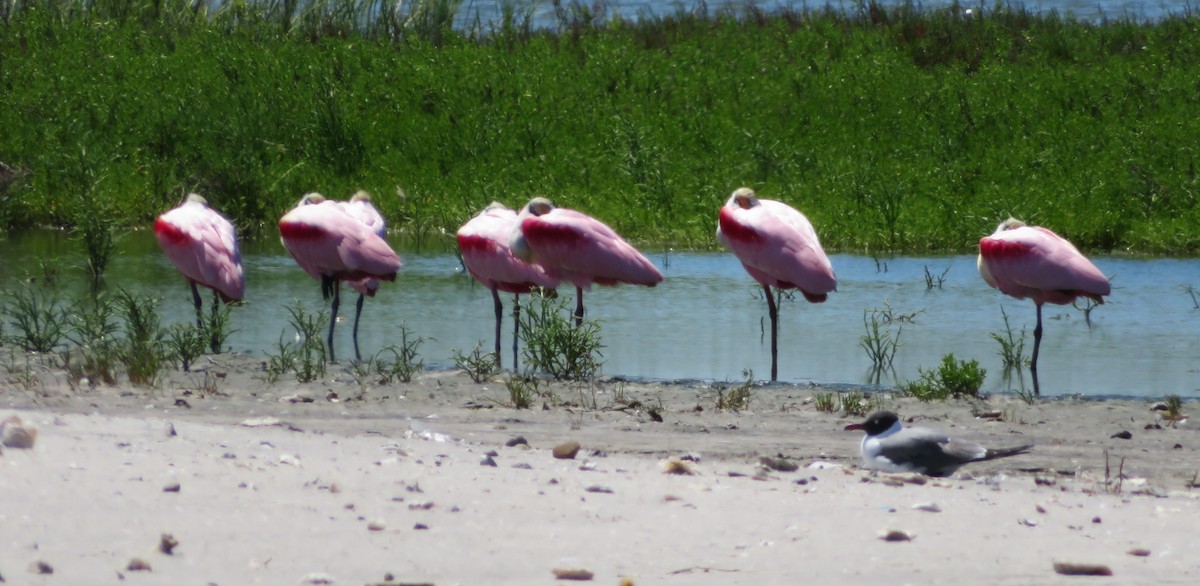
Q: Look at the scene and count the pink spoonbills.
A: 7